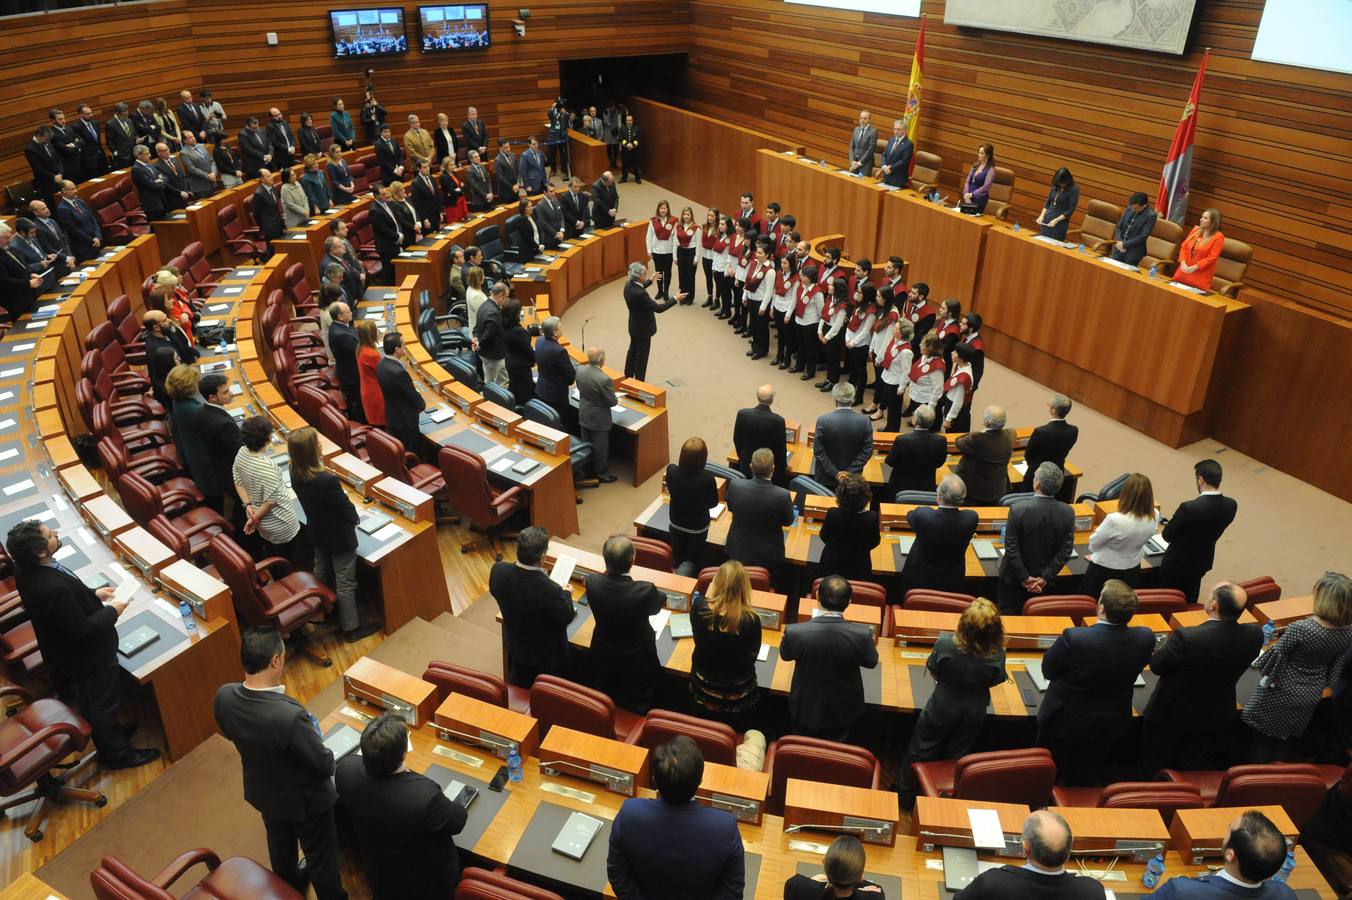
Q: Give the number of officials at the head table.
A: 6